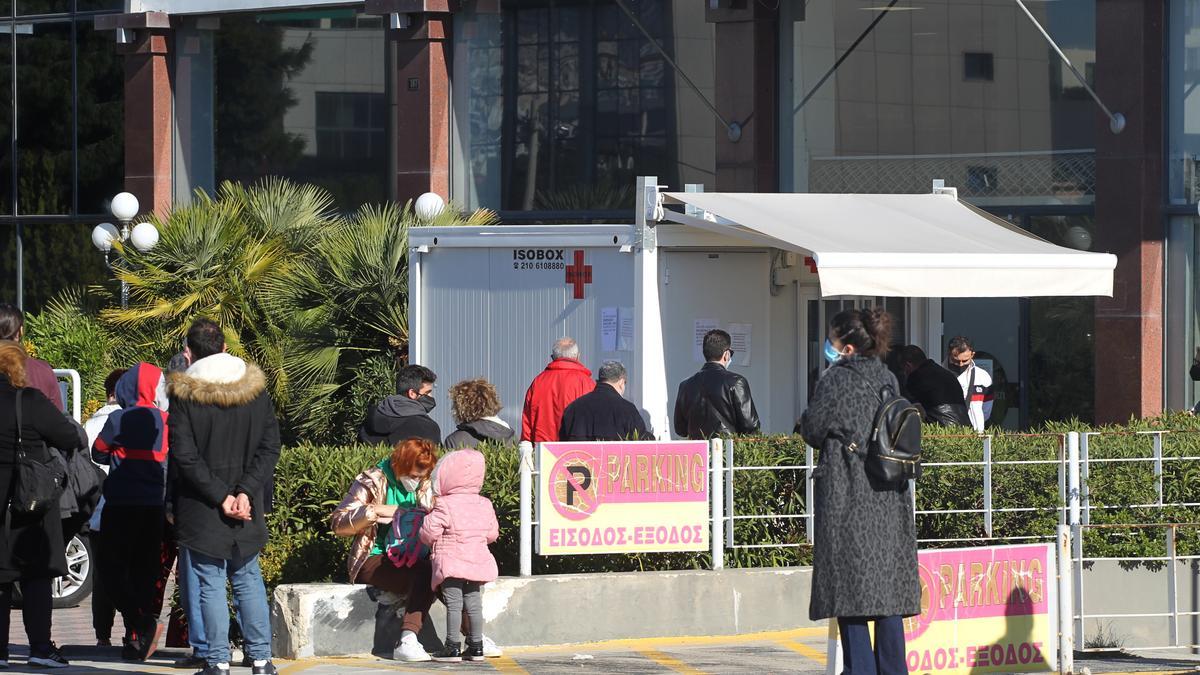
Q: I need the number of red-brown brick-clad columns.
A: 4